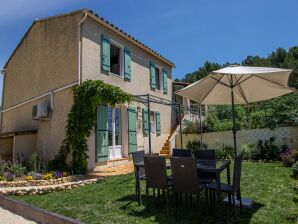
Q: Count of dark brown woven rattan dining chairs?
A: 6